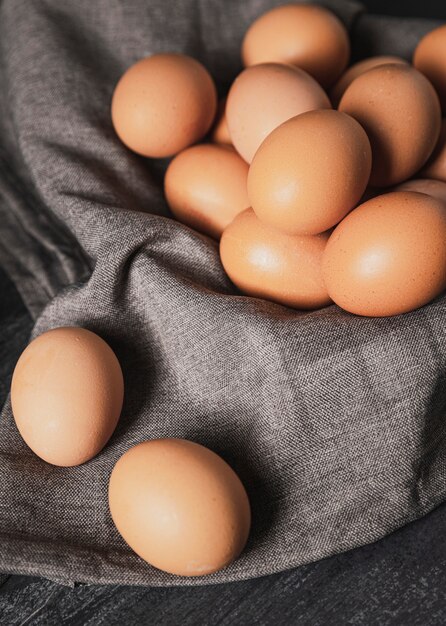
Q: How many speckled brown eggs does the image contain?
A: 15